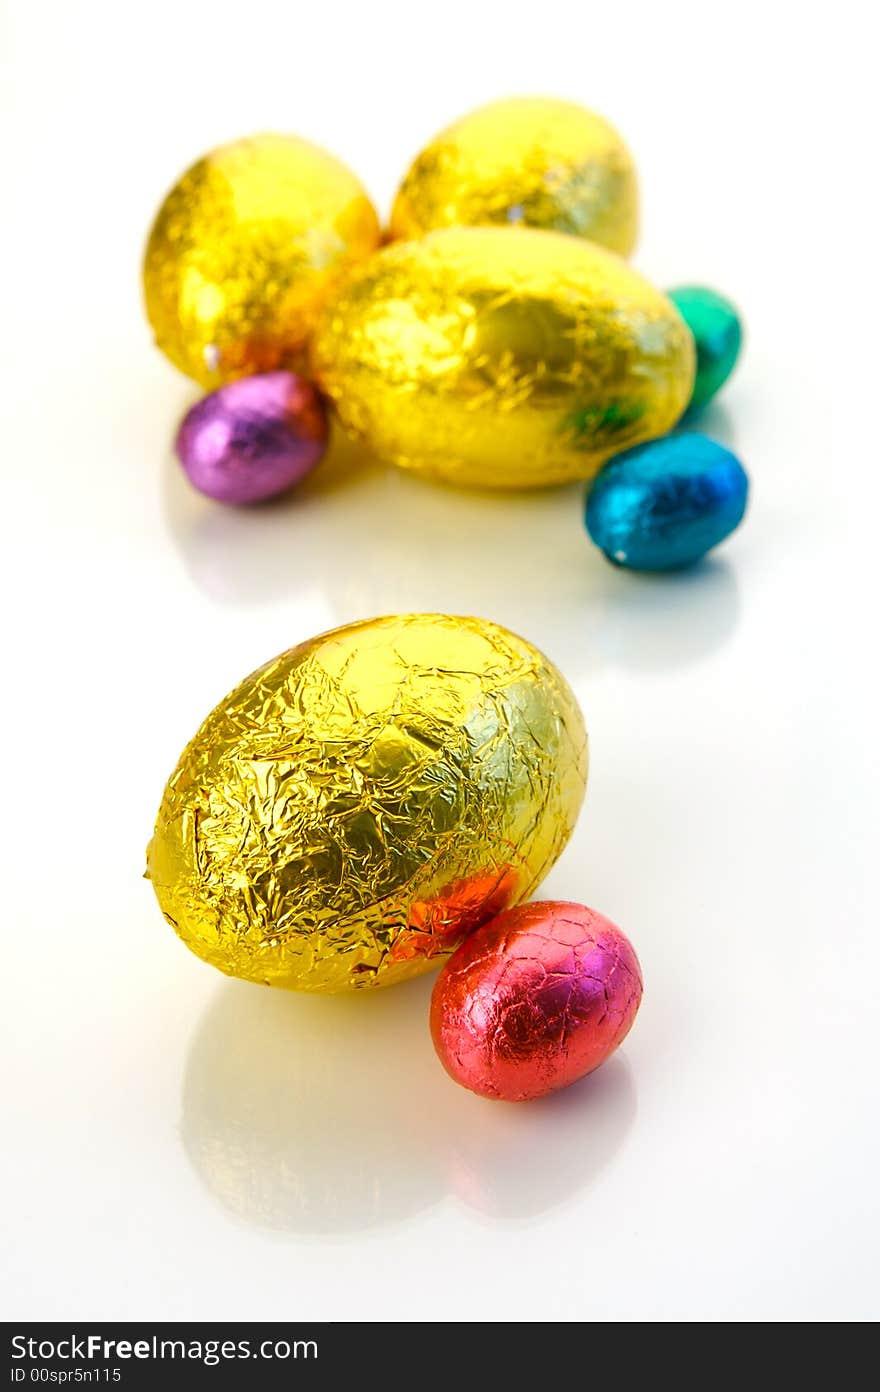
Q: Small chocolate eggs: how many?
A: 4